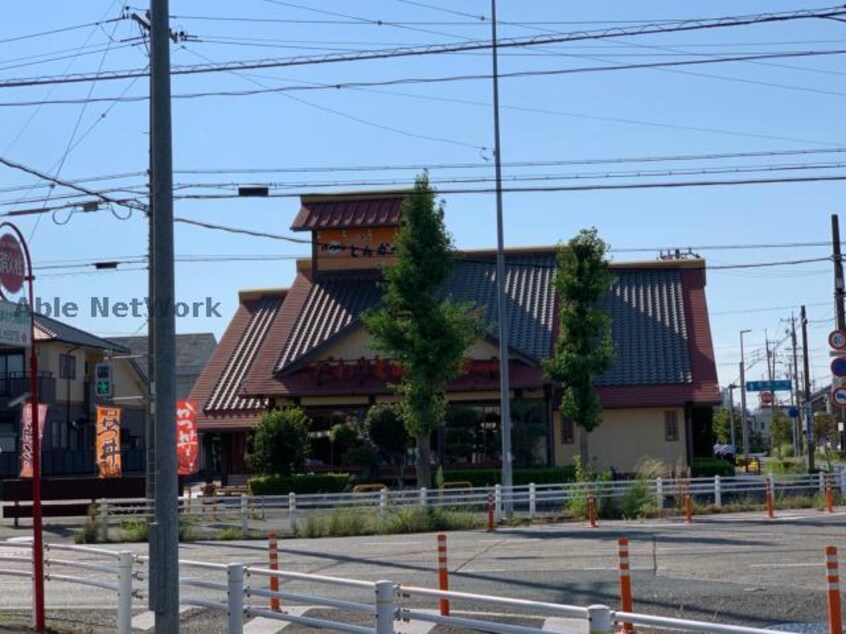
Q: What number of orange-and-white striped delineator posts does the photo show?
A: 9